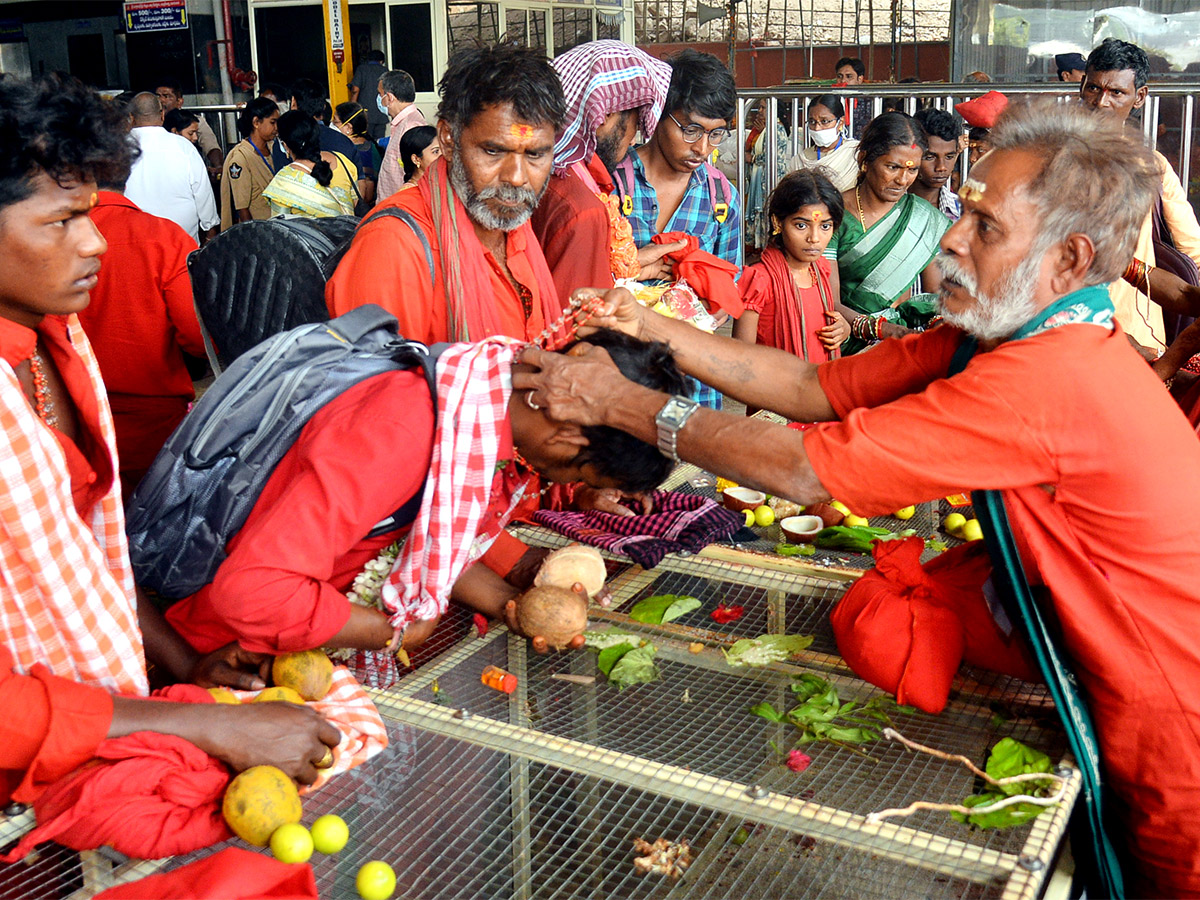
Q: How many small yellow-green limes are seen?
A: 10